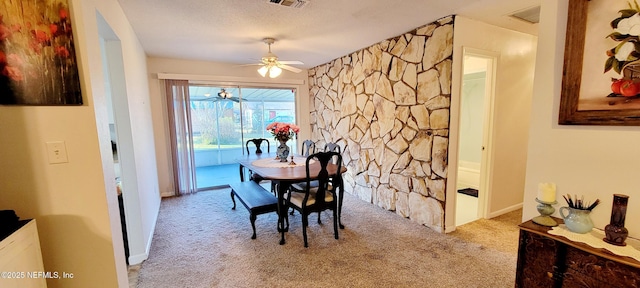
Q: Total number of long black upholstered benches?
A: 1